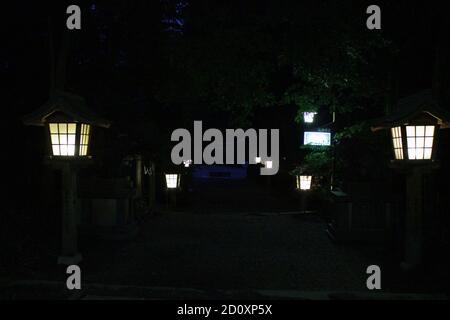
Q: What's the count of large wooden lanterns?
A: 2